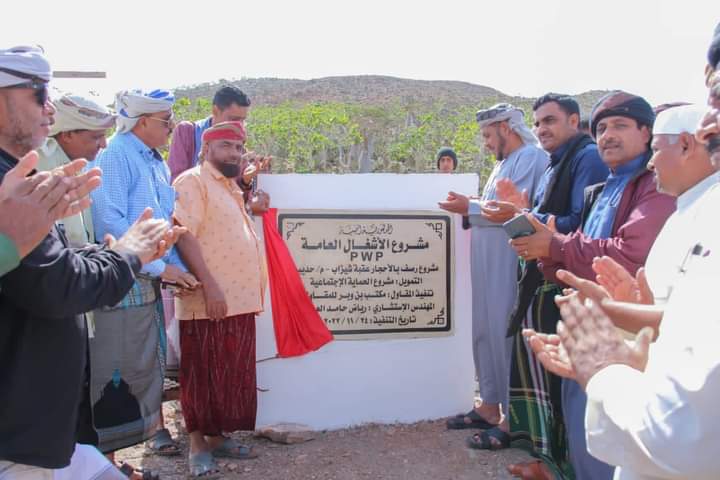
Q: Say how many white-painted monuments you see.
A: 1